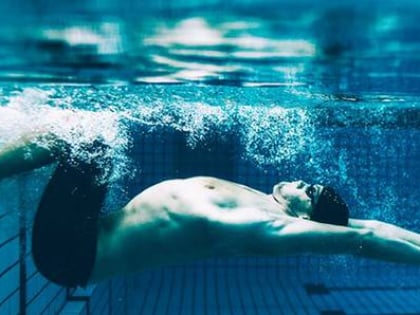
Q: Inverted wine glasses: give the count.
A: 0